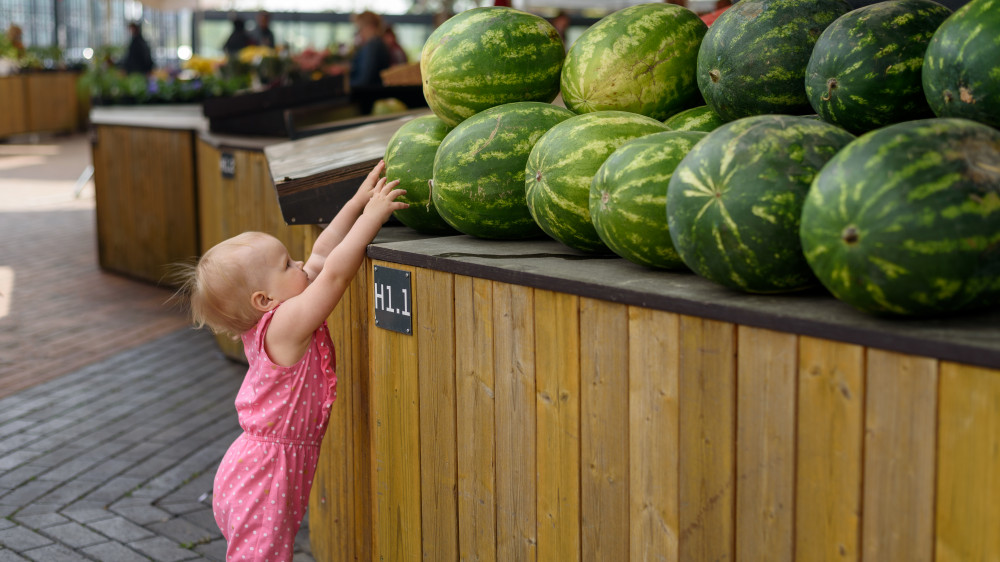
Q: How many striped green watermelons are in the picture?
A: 12